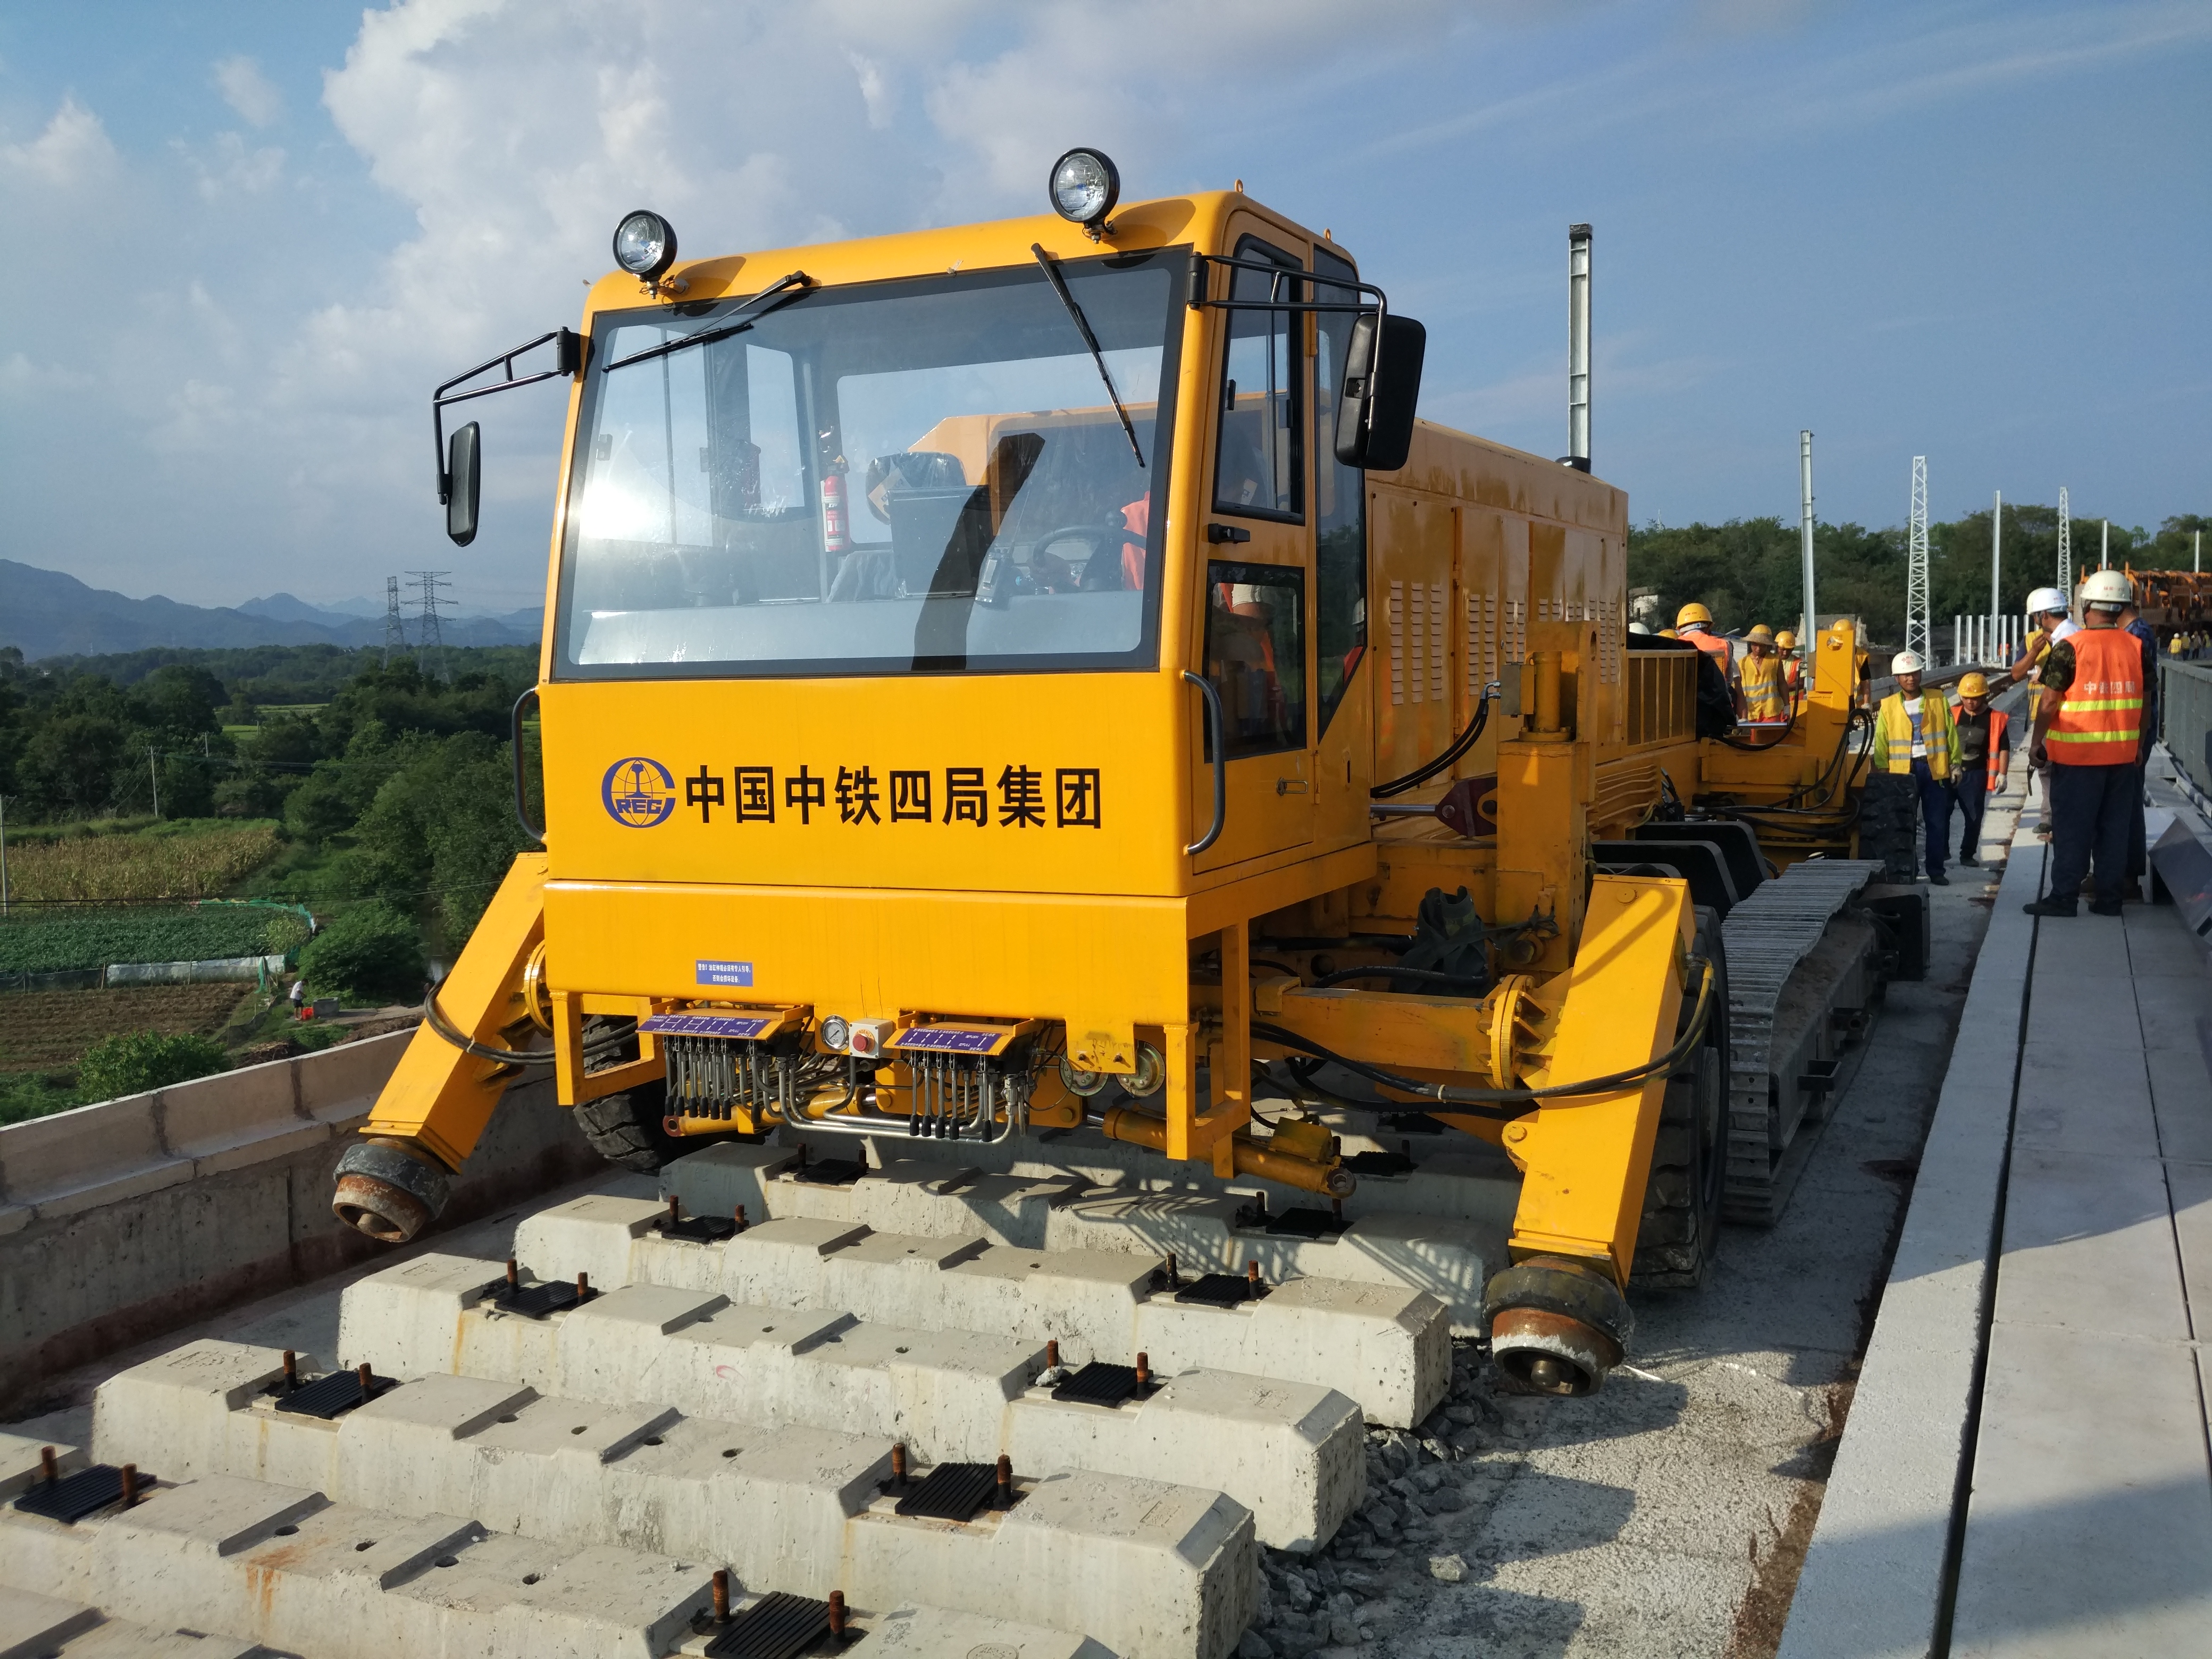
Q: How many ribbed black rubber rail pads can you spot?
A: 12